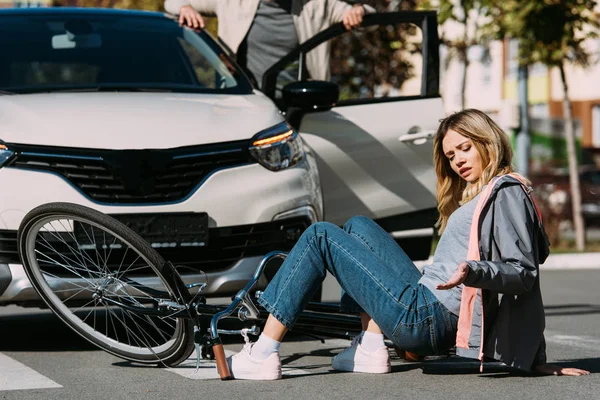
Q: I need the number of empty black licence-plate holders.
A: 1